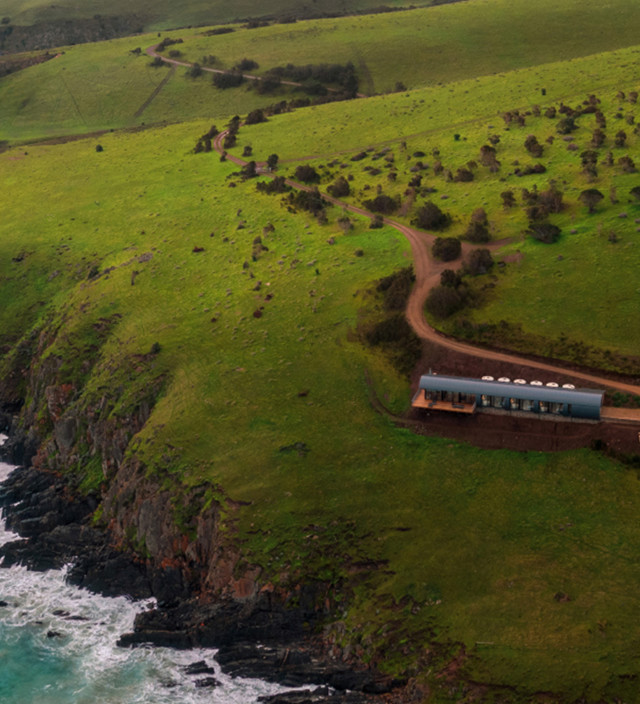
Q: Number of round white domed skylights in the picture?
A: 6